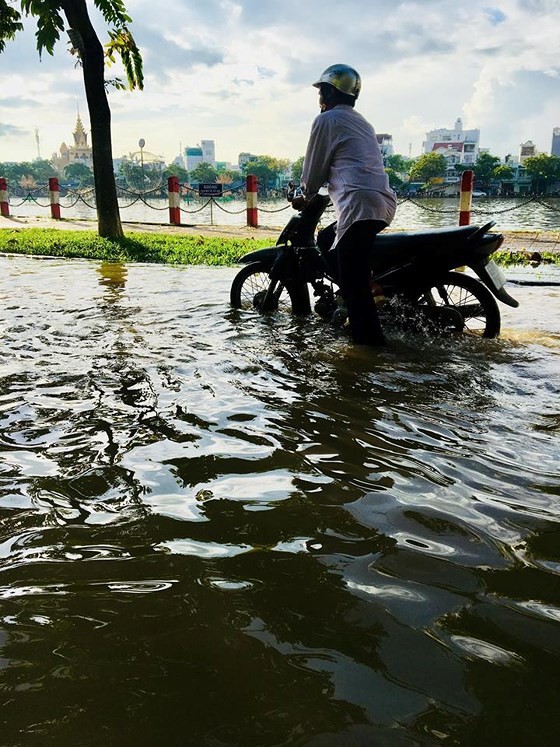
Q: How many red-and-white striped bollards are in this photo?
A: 5